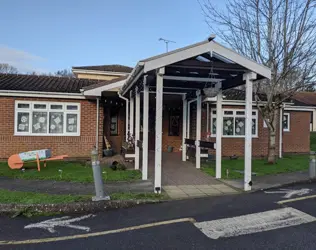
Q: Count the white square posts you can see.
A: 8